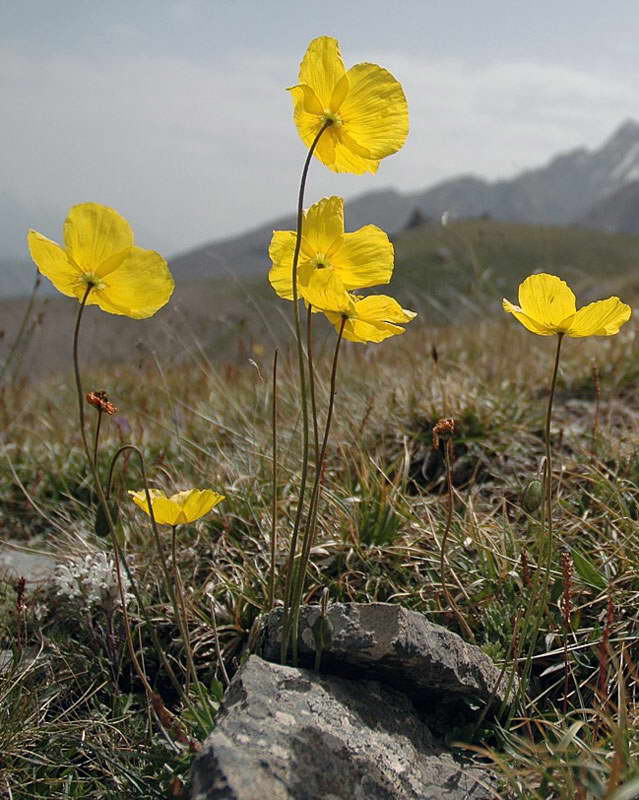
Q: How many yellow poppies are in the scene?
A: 6